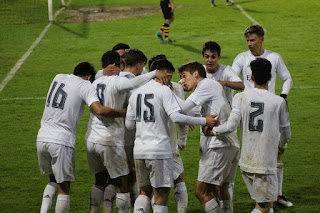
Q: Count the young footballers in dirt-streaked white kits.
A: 10